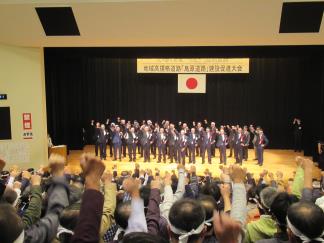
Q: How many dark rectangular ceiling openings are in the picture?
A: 2